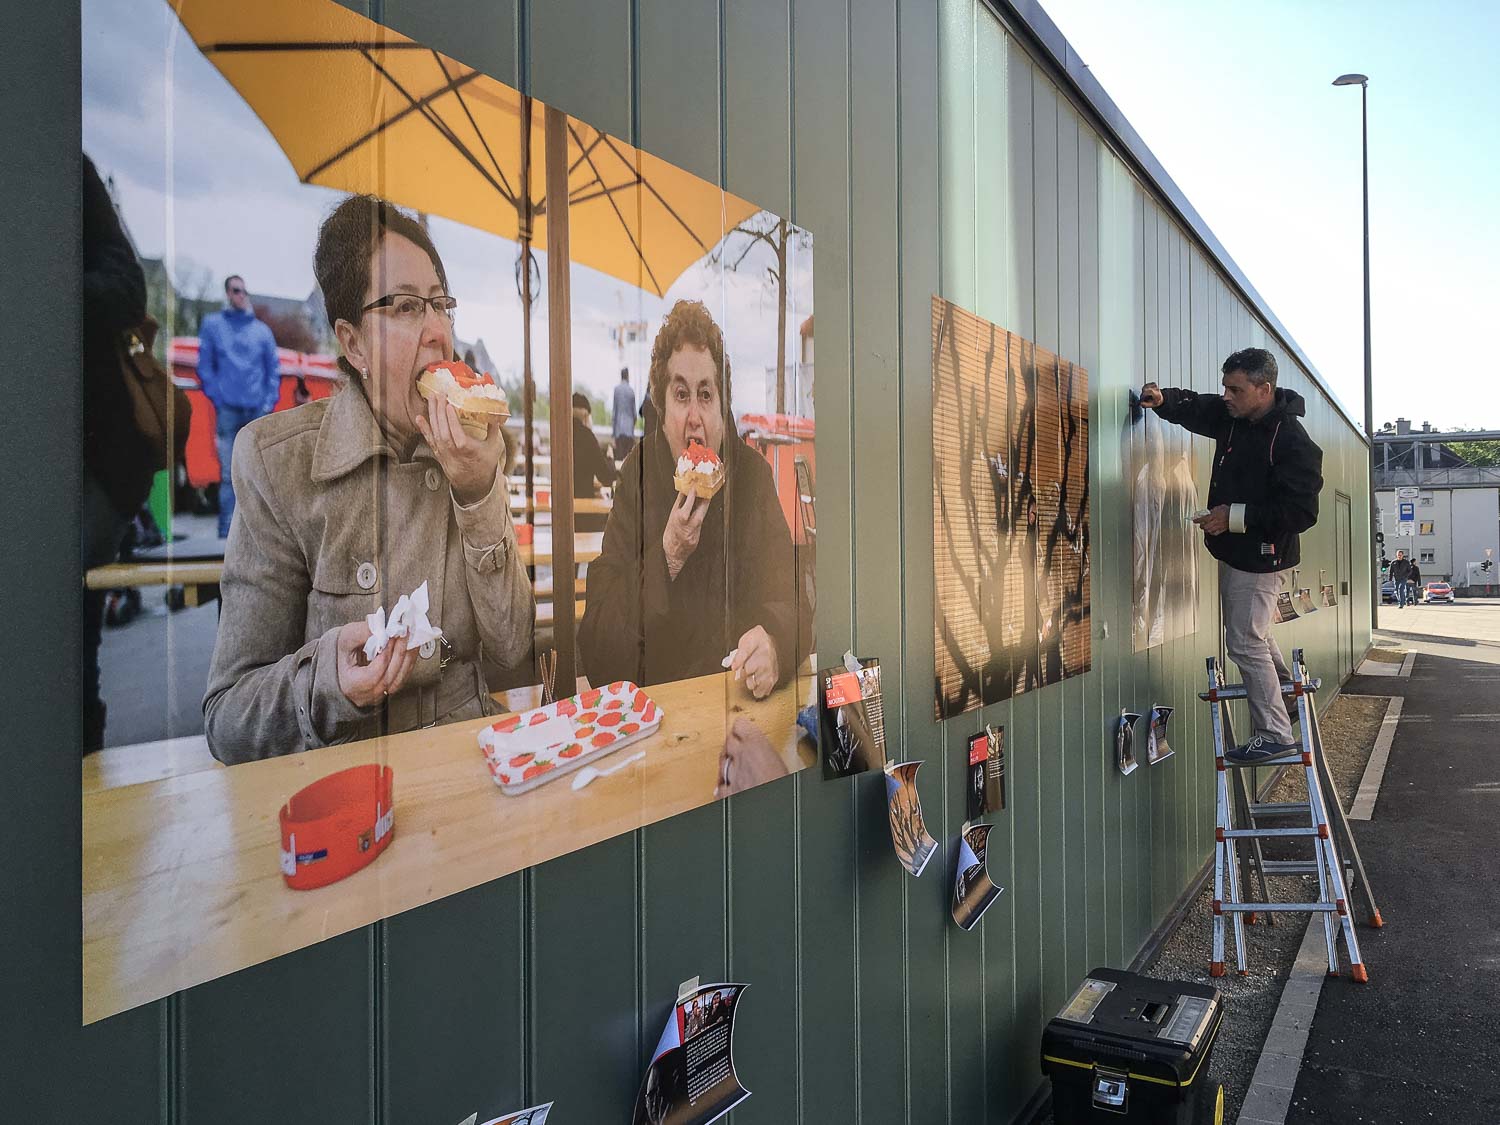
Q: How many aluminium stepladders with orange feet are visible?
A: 1